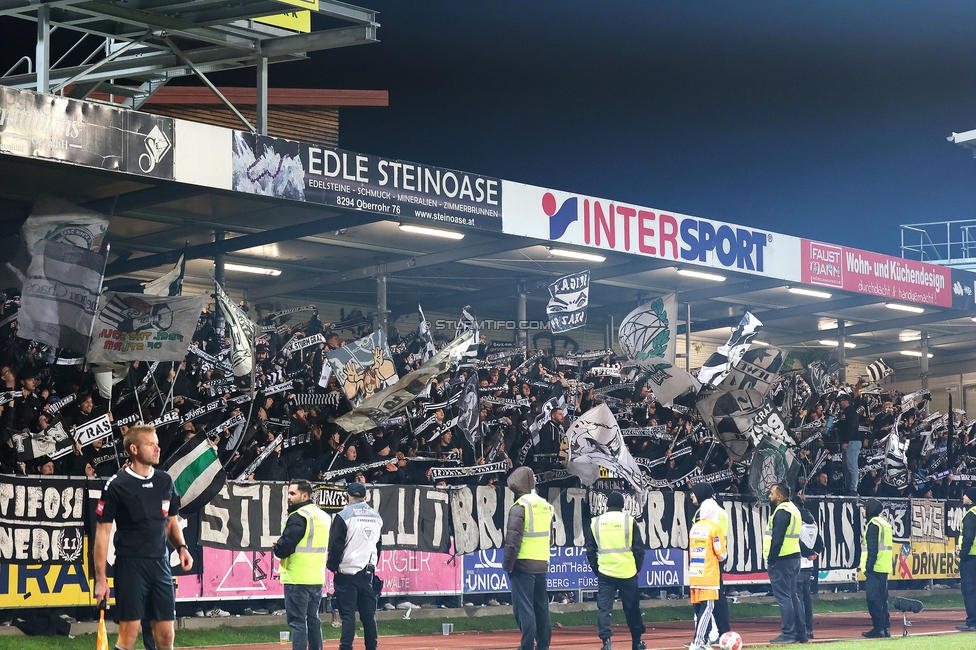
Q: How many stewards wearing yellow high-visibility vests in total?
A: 7